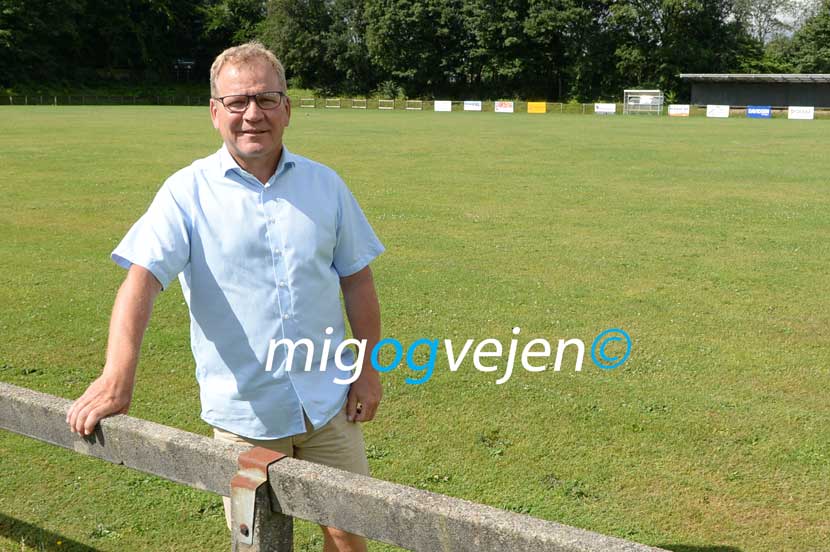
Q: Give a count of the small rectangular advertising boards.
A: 9